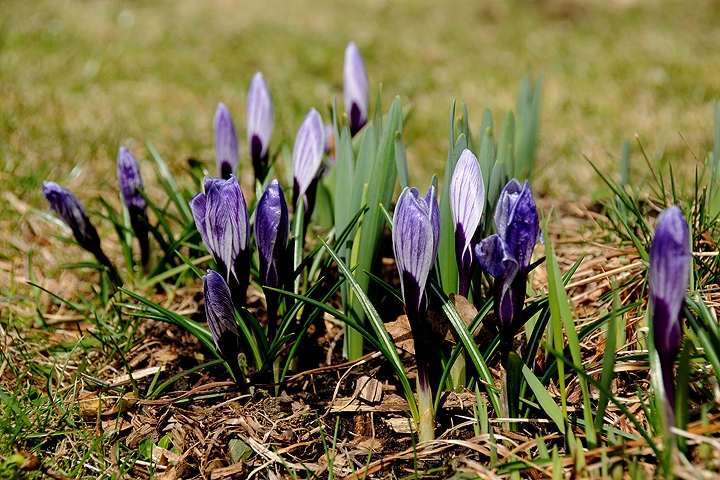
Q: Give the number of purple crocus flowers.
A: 13